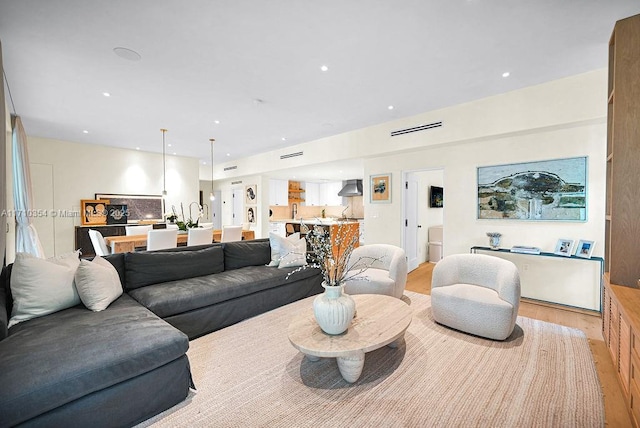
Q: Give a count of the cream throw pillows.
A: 4